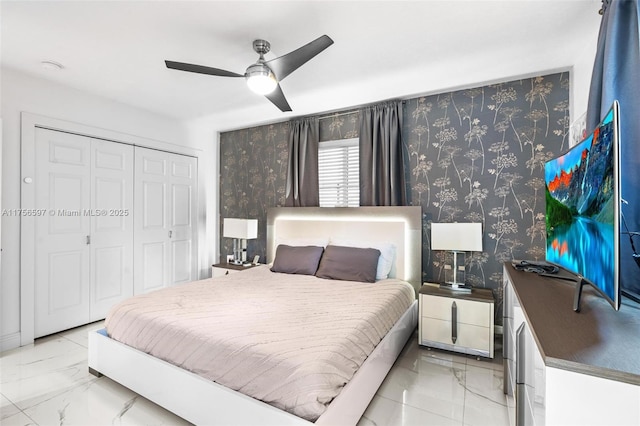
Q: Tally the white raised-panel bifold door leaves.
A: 4